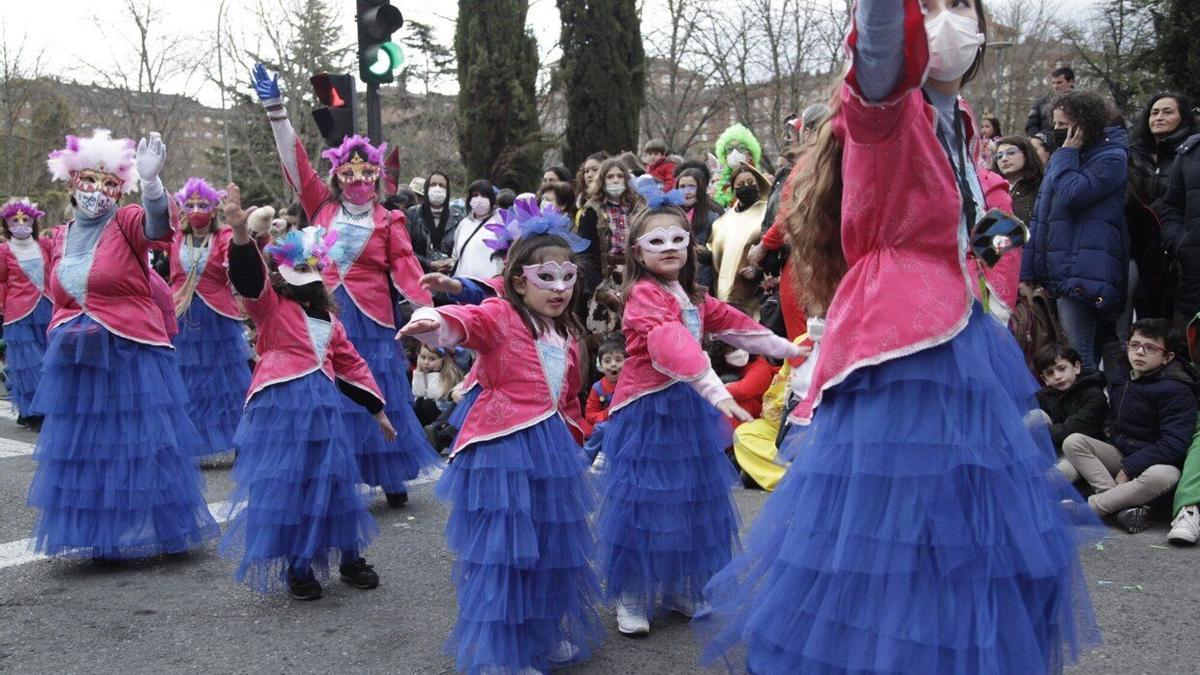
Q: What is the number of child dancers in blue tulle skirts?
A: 3